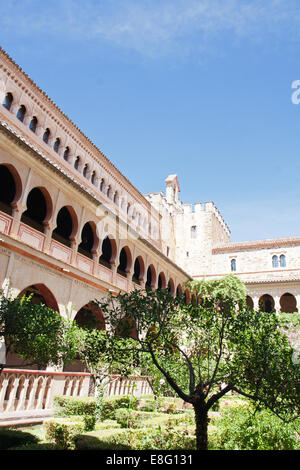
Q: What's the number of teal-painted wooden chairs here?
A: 0